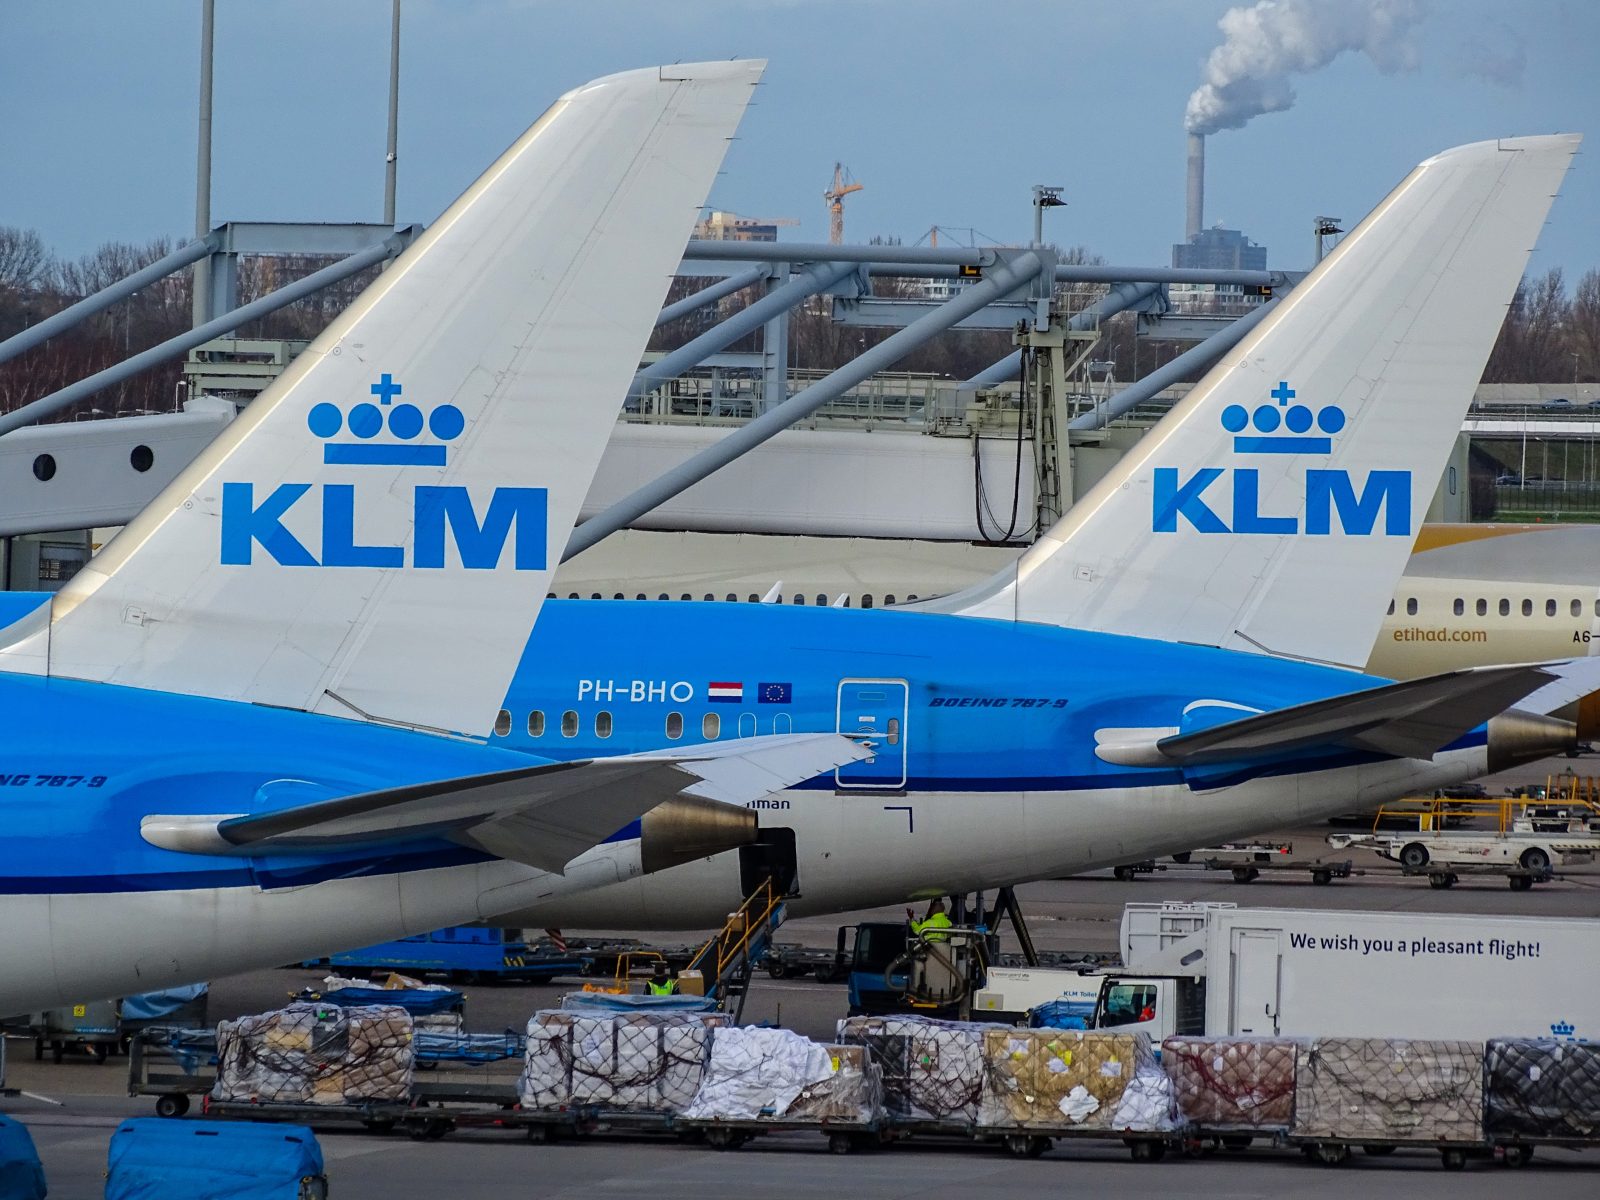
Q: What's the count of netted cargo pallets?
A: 8